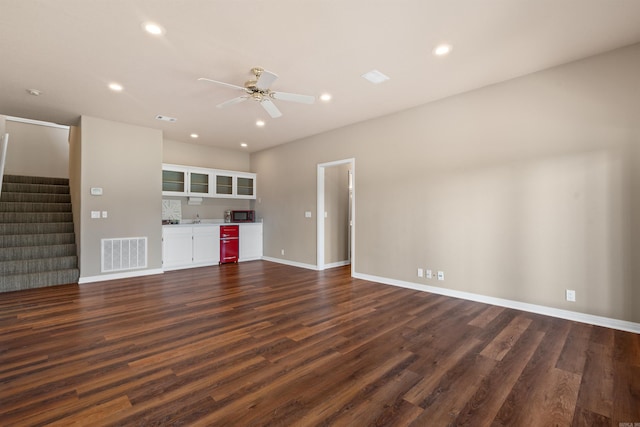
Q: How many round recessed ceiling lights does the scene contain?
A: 7